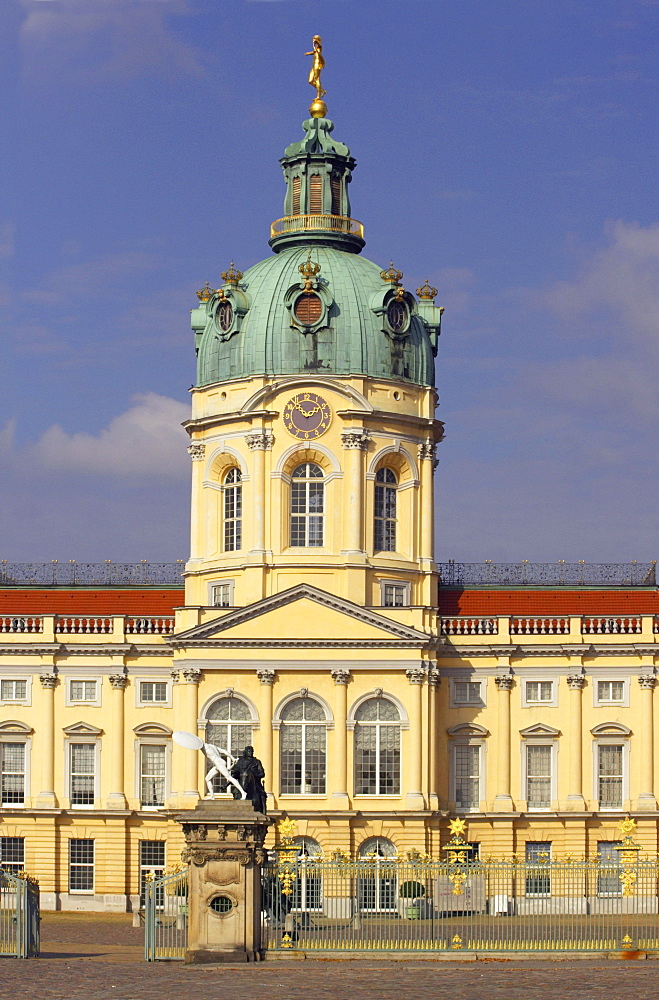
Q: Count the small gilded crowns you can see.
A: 5